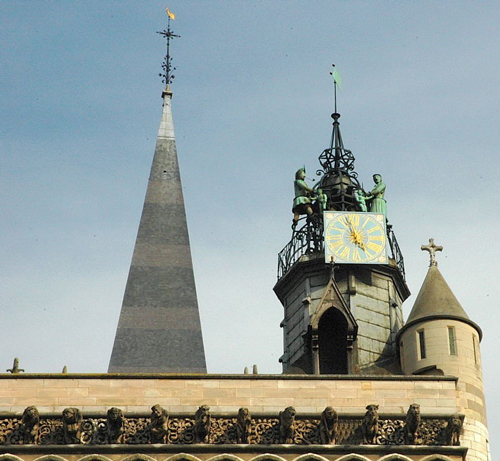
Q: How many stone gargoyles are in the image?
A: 11